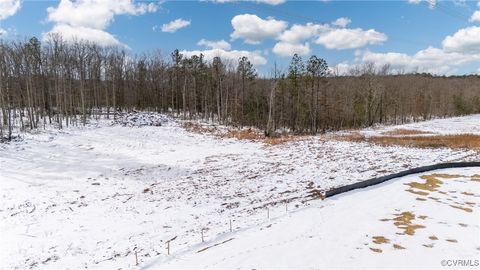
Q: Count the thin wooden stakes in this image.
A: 6